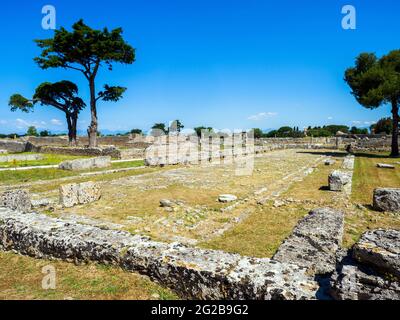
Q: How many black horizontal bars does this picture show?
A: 1